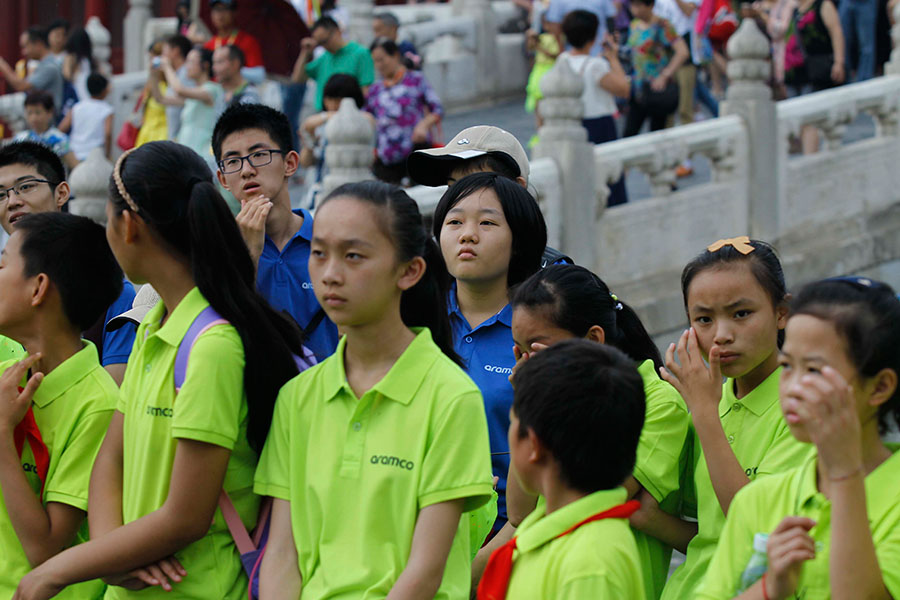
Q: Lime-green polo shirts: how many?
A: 7